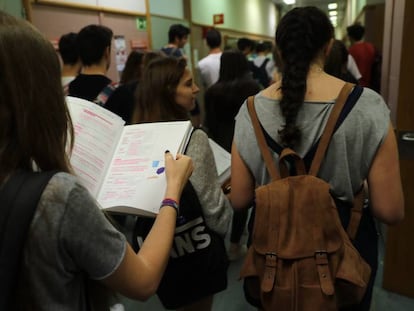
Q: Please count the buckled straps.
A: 2